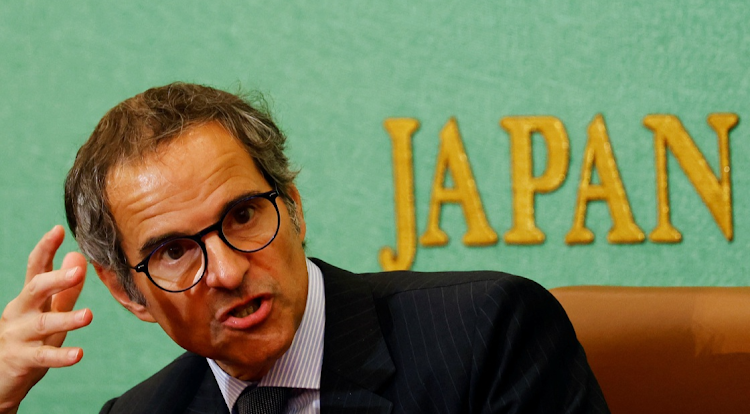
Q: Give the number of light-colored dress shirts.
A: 1